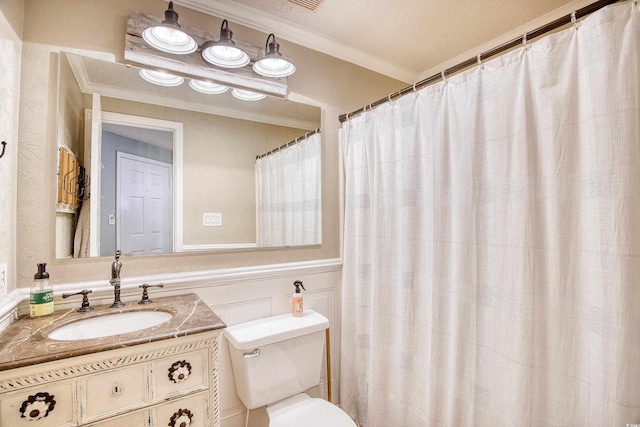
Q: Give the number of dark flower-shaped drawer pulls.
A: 3